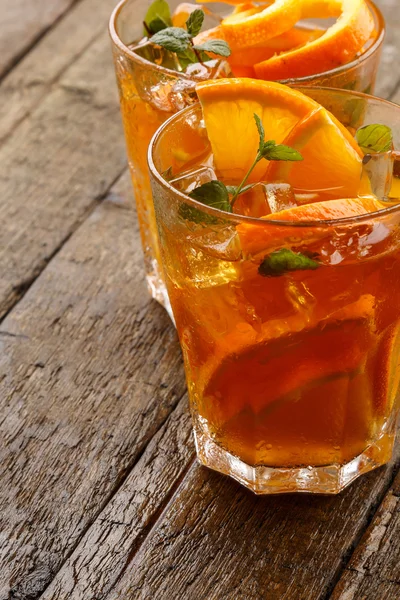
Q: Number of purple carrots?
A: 0